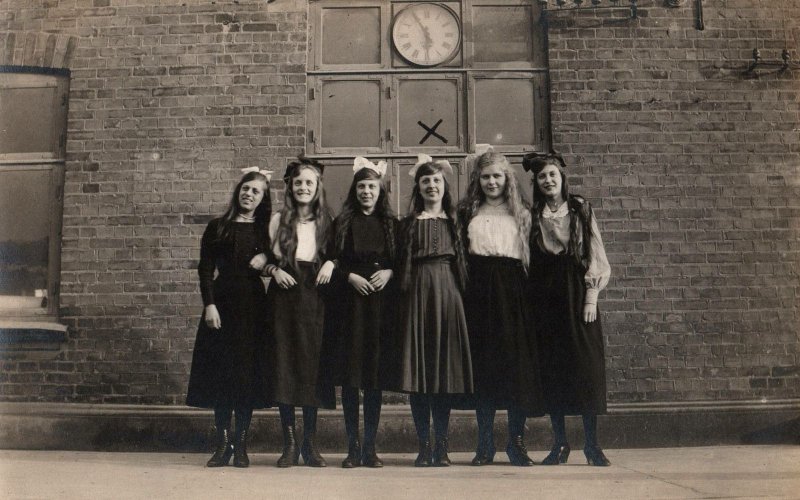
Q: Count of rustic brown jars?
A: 0